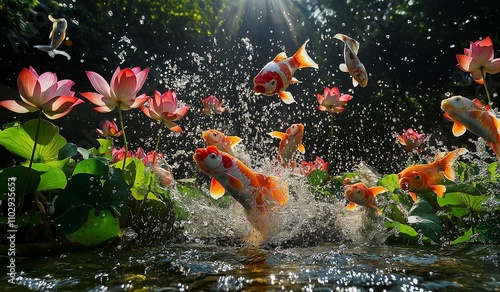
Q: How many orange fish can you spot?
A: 7